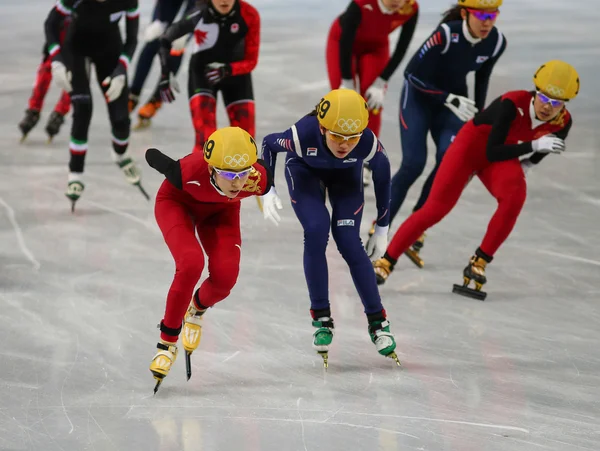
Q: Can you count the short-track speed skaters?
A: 9